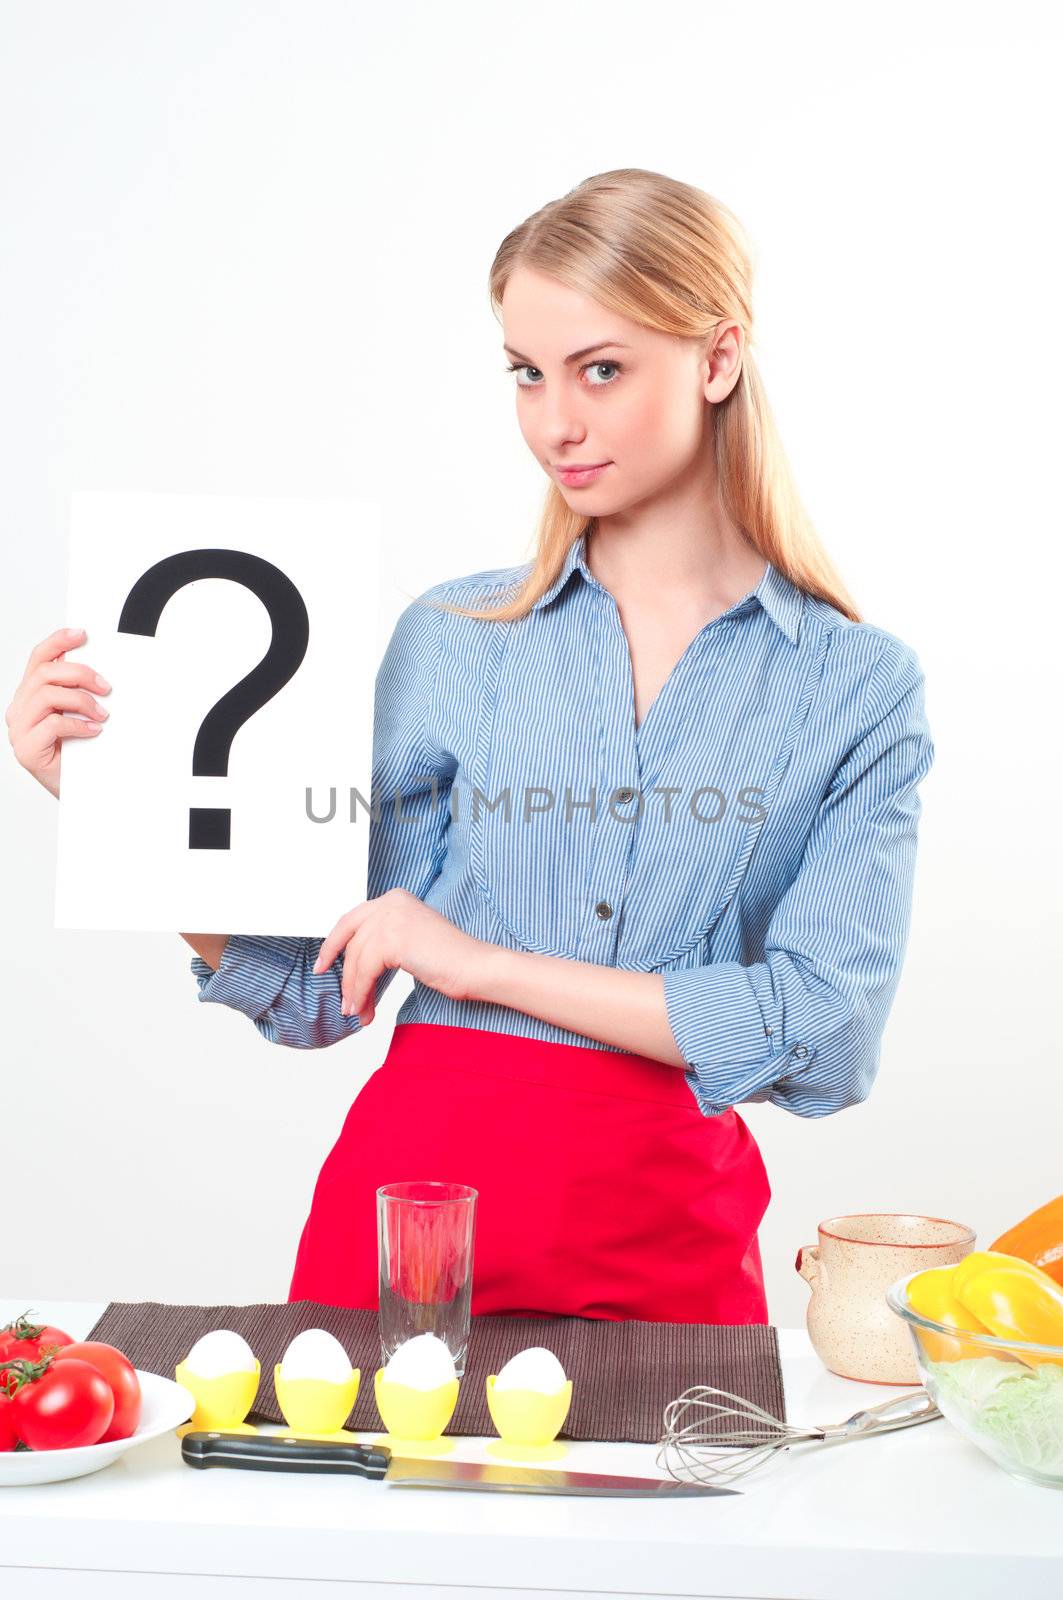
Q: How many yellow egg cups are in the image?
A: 4